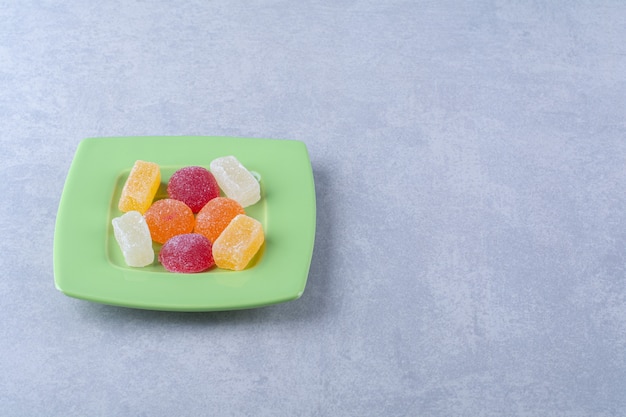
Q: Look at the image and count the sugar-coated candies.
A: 8